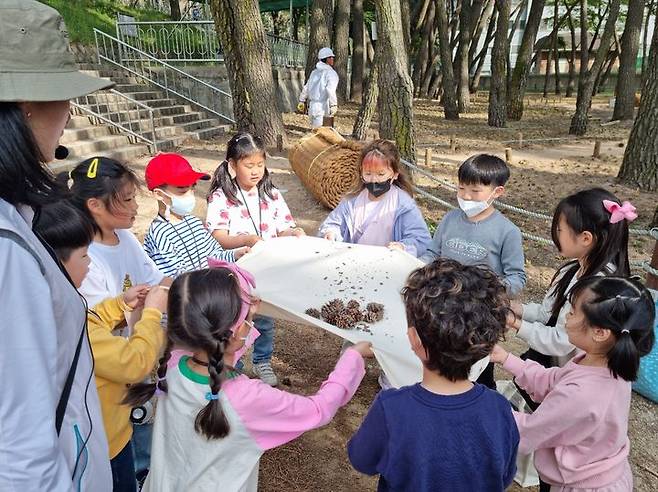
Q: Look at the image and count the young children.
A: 10